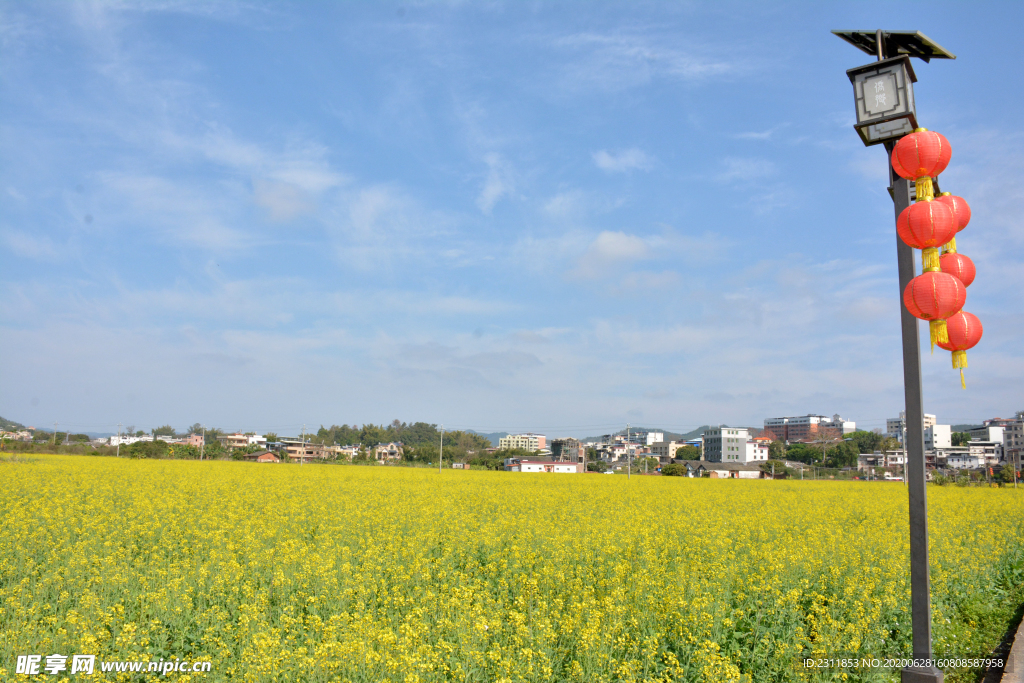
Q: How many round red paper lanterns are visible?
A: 6